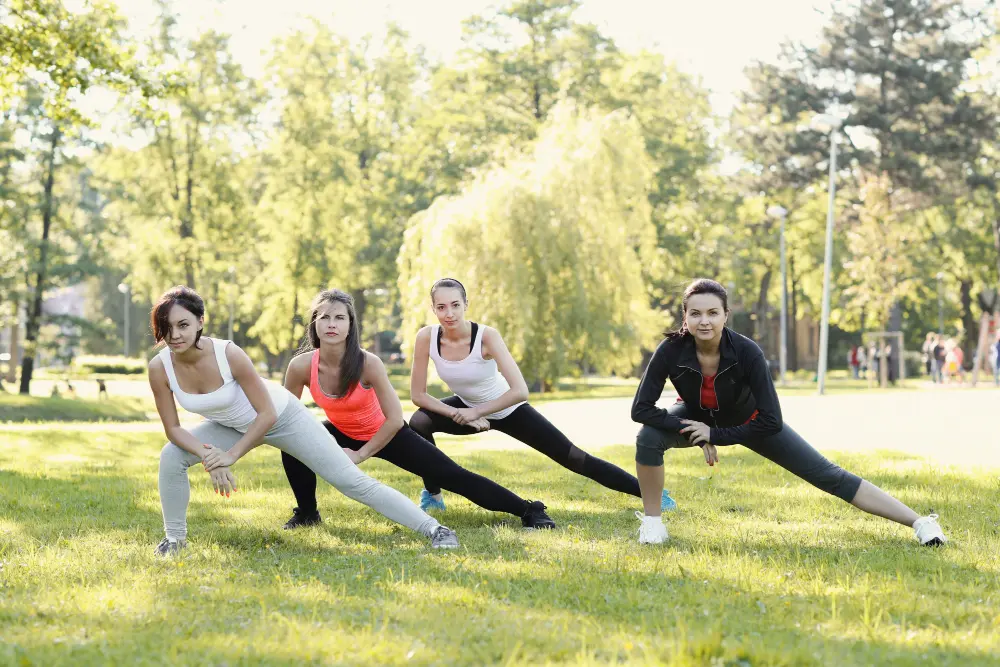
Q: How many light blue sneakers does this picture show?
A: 2